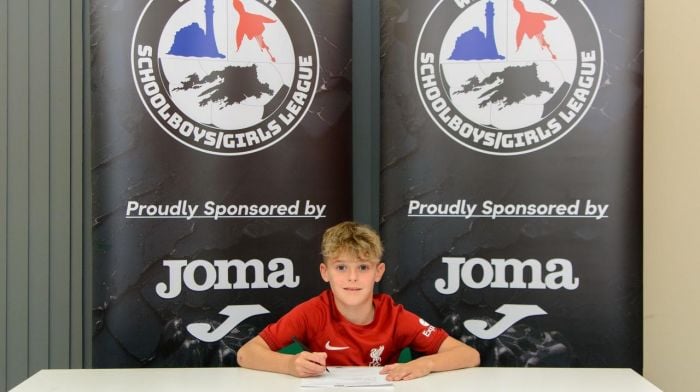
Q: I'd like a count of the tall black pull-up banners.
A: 2